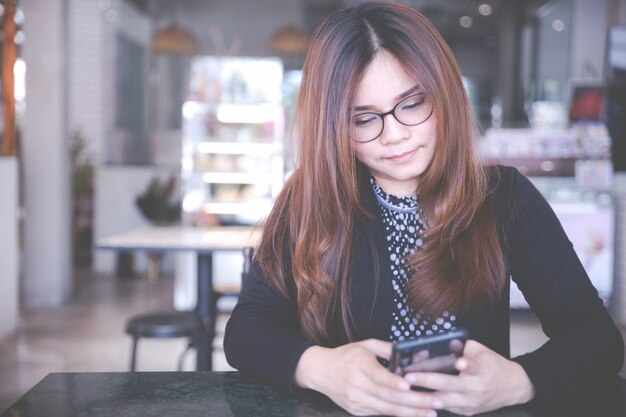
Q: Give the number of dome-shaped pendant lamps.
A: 2